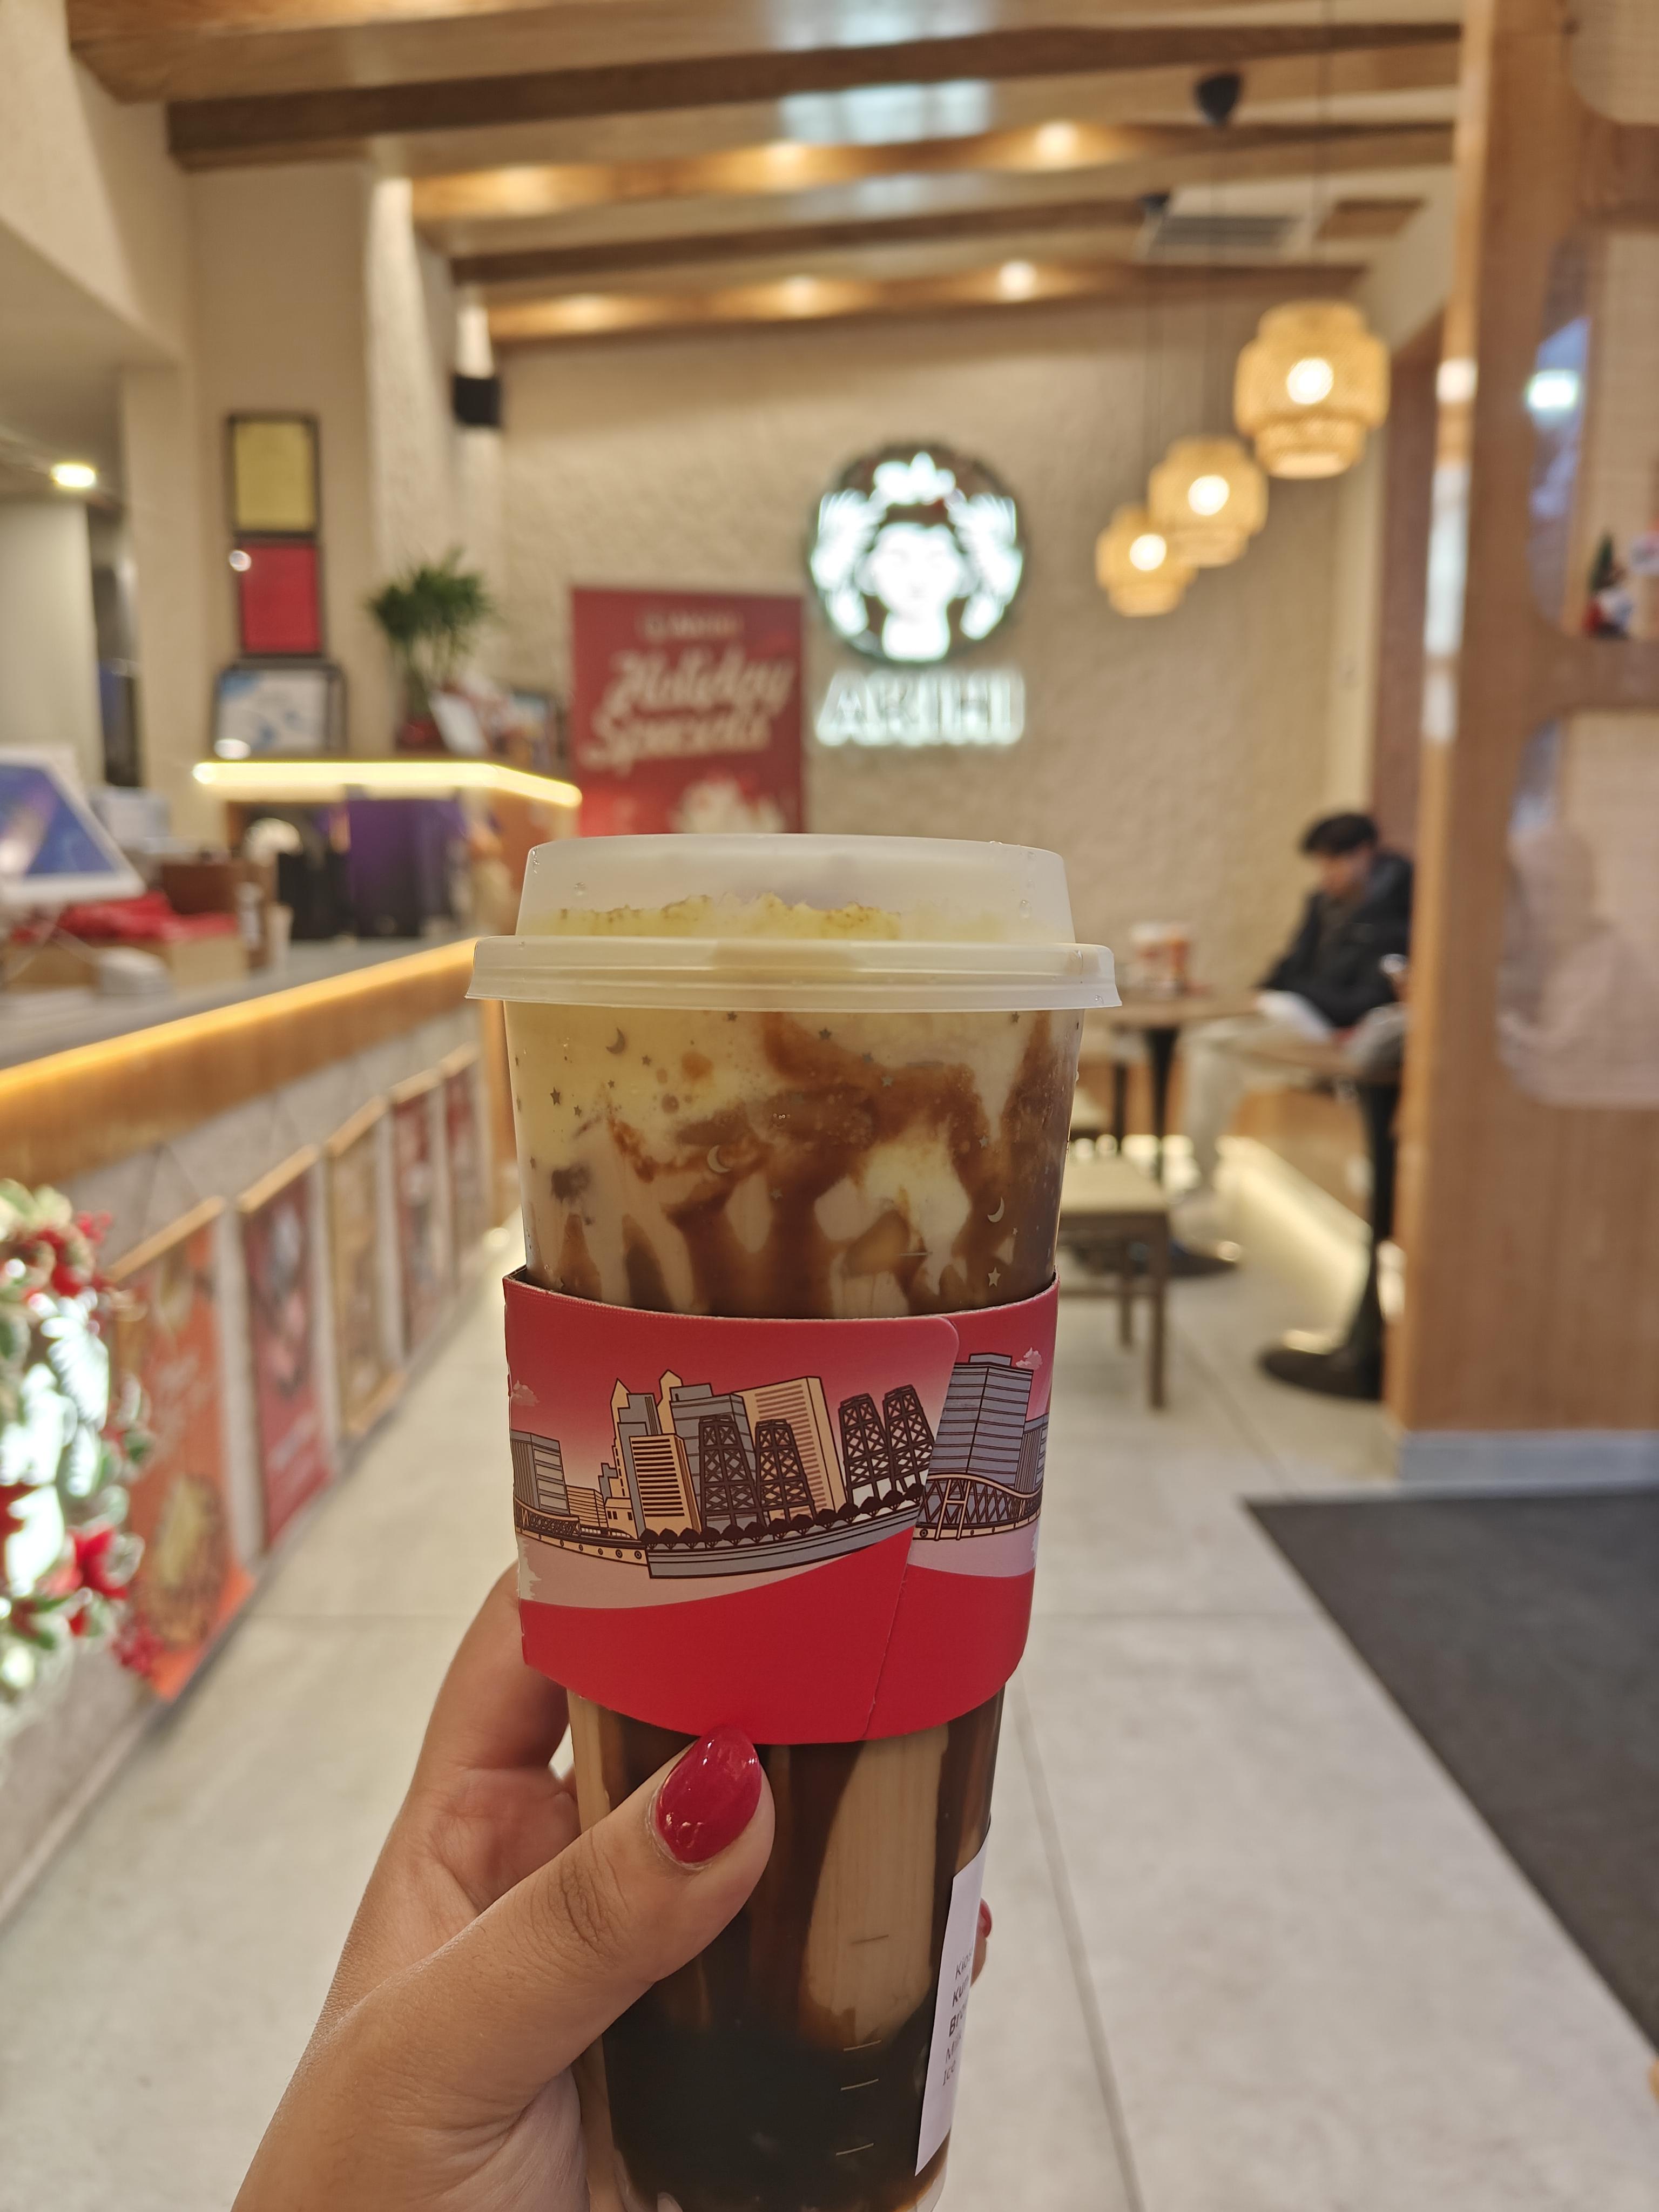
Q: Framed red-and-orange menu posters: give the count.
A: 5